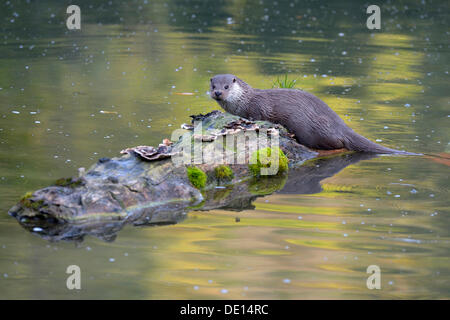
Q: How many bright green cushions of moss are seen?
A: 3